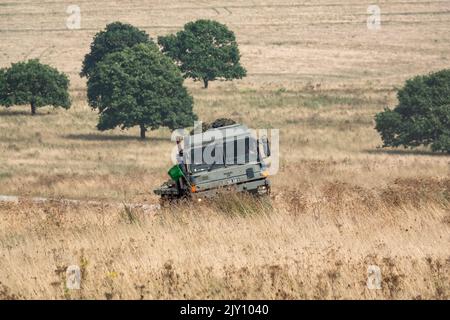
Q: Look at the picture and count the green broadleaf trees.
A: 5